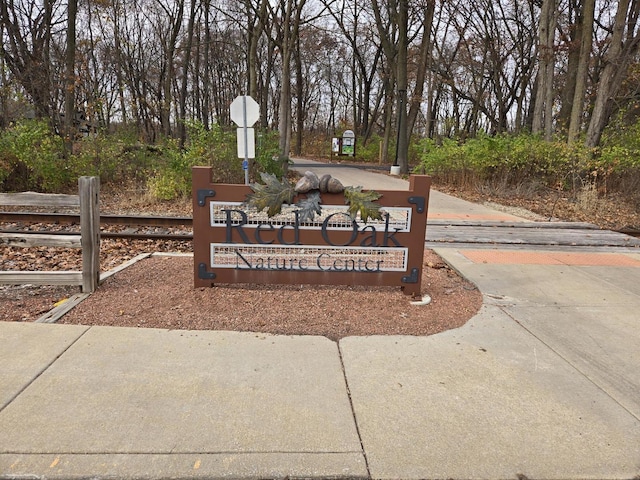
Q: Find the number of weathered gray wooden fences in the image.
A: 1